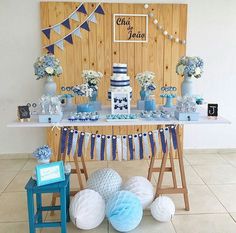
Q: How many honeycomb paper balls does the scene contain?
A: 5